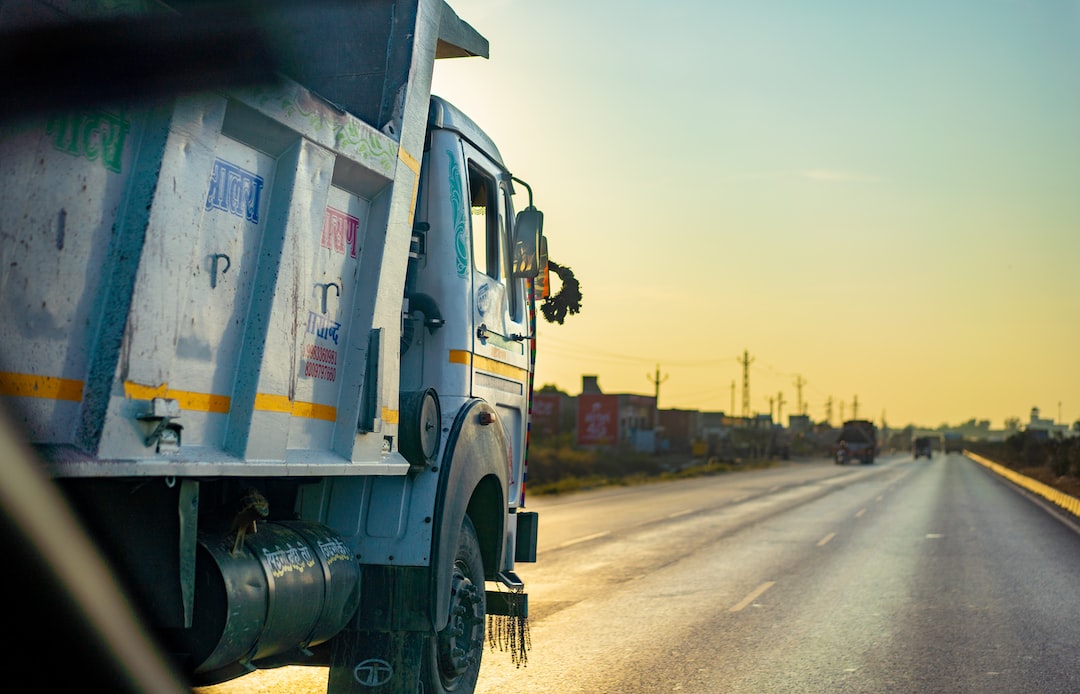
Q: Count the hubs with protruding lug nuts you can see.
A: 1